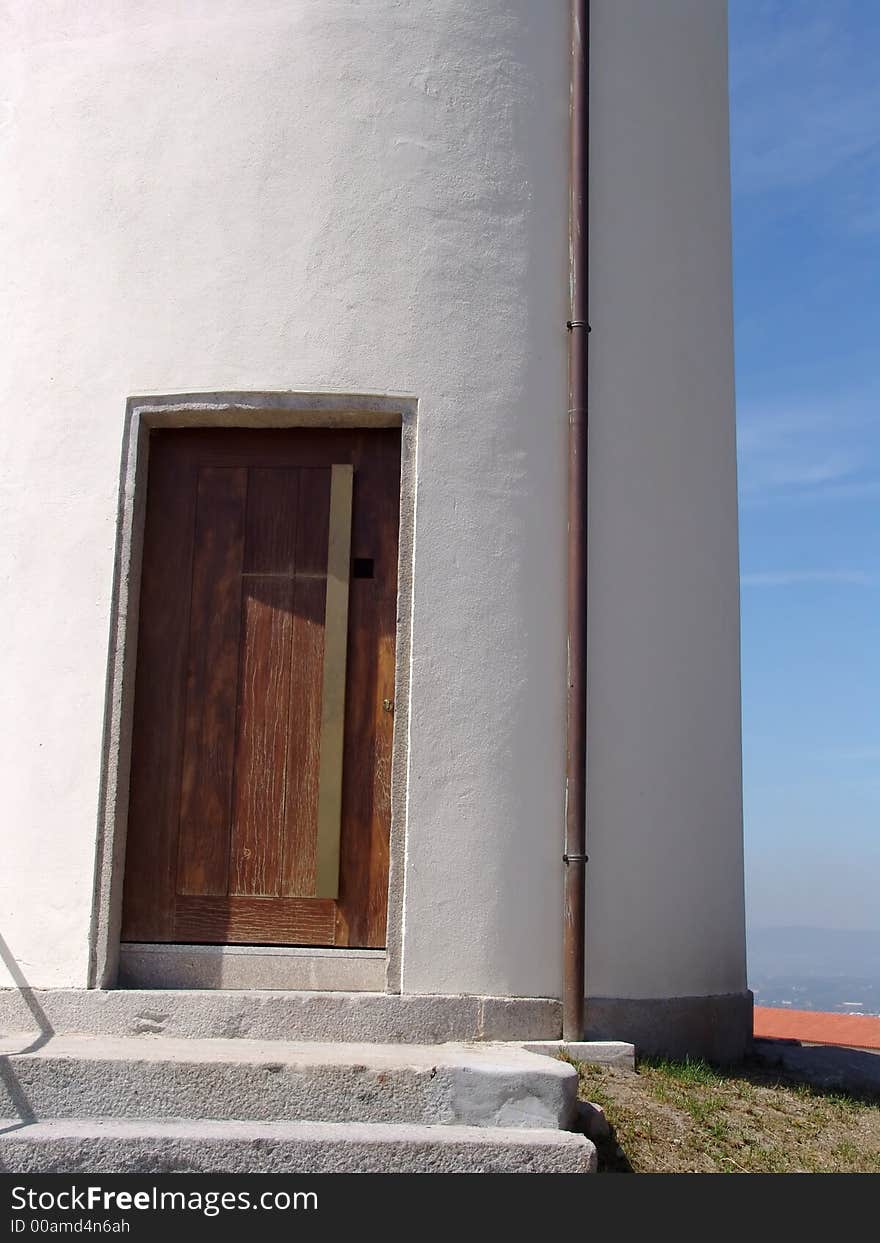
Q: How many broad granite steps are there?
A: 3